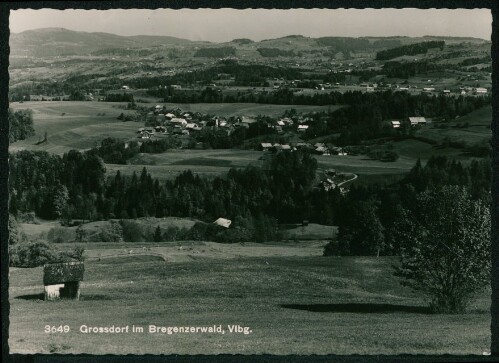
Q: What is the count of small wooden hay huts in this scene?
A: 1